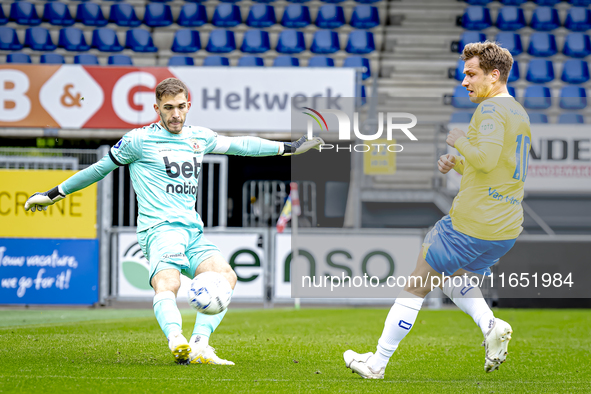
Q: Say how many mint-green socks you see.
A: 2